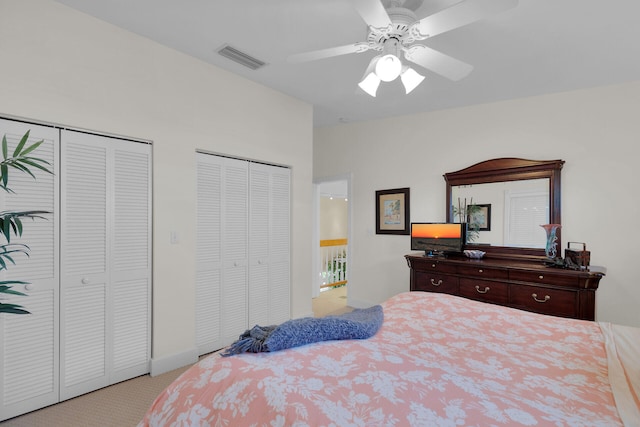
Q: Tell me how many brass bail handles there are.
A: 3